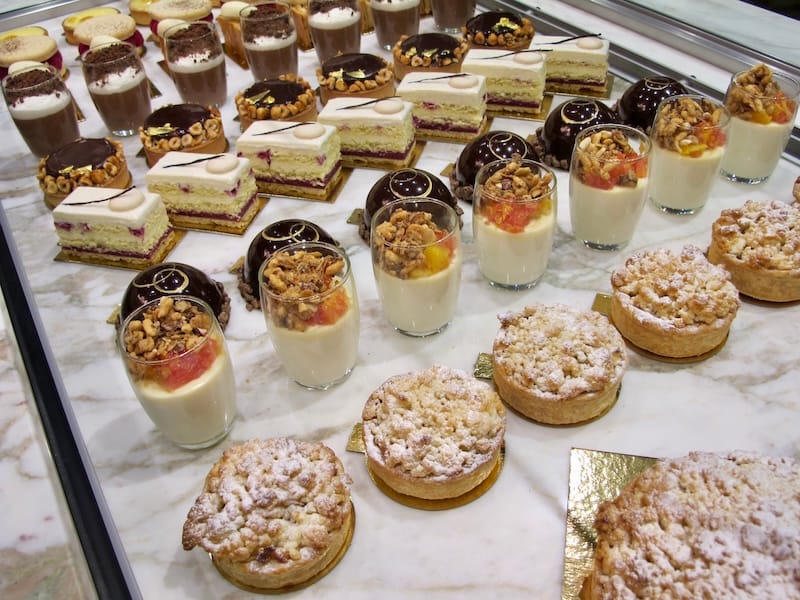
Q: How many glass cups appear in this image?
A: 14